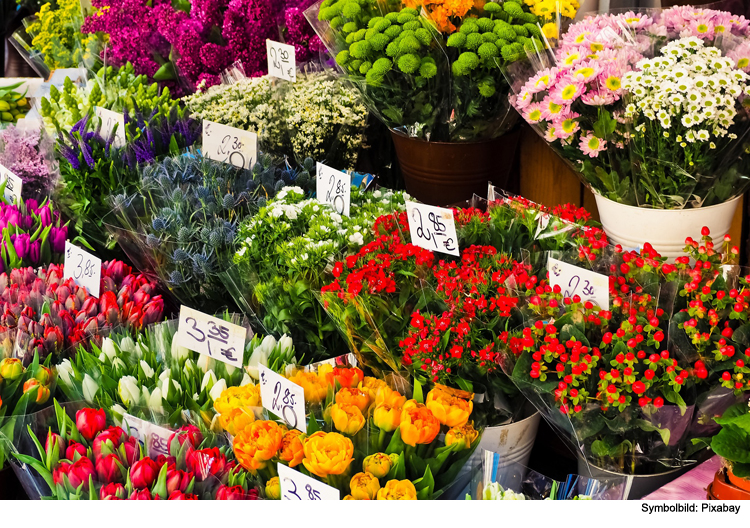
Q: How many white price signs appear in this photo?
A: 12